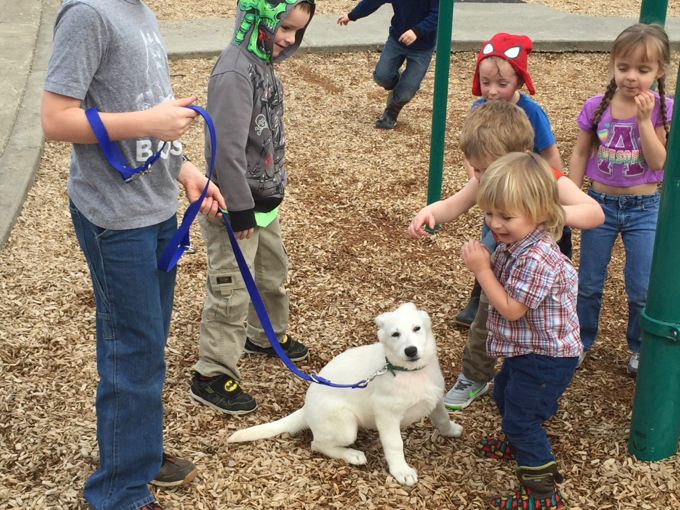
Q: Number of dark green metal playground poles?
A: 3